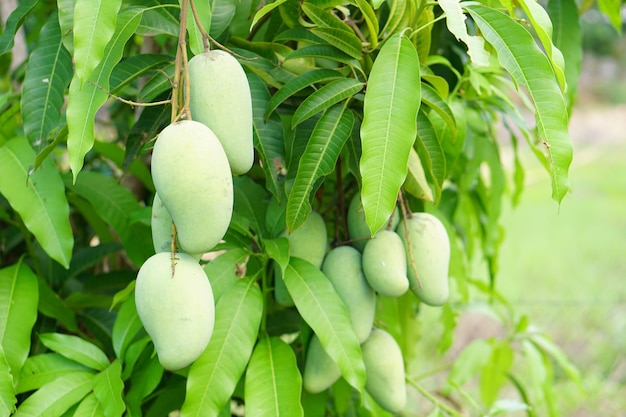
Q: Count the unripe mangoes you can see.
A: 11